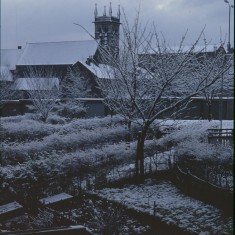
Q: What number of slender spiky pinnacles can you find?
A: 4